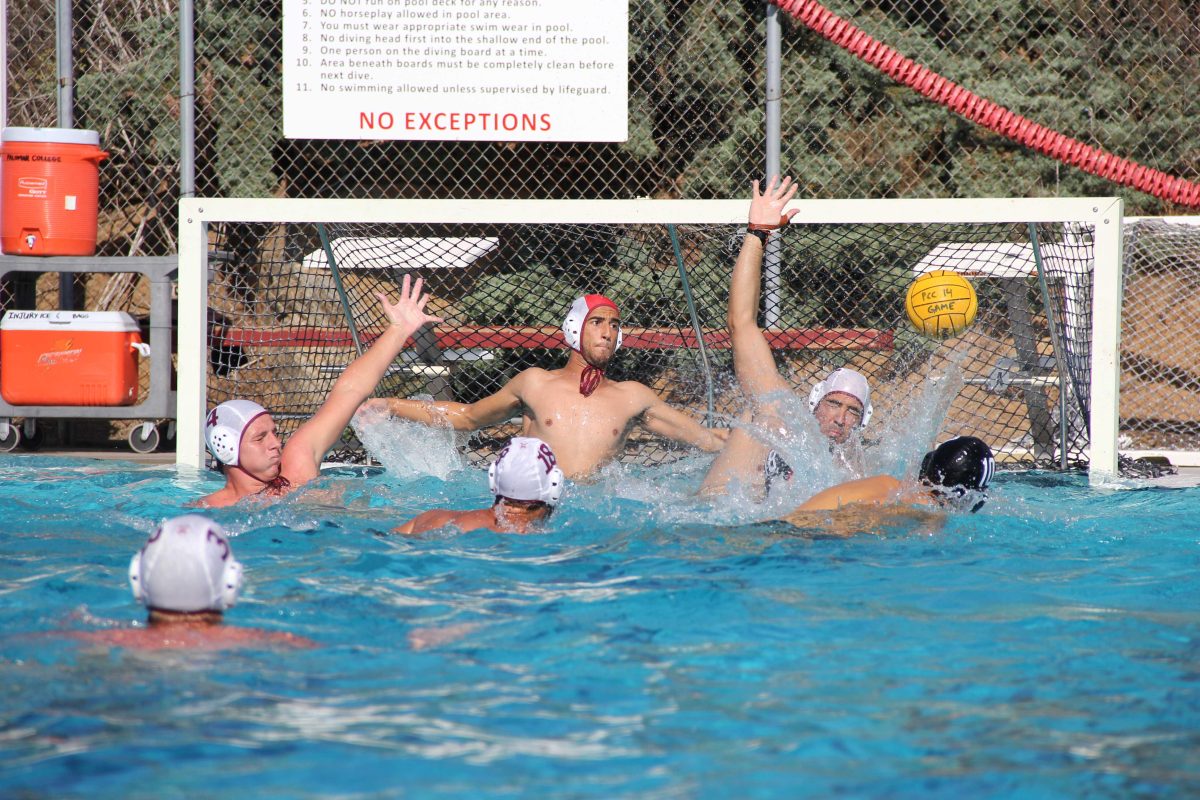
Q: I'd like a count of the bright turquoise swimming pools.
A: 1